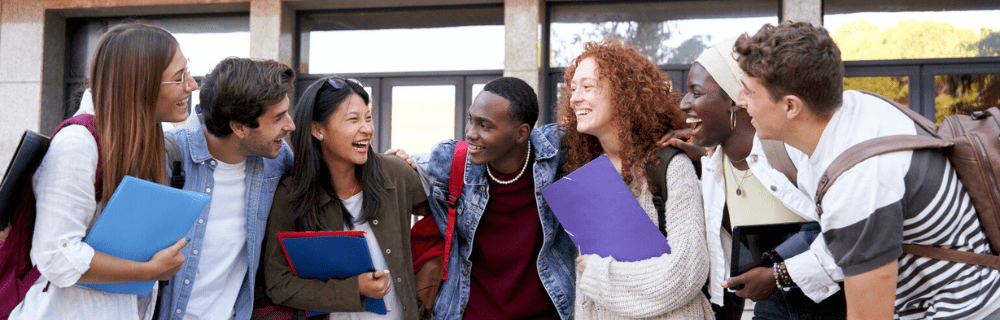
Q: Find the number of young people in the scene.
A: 7